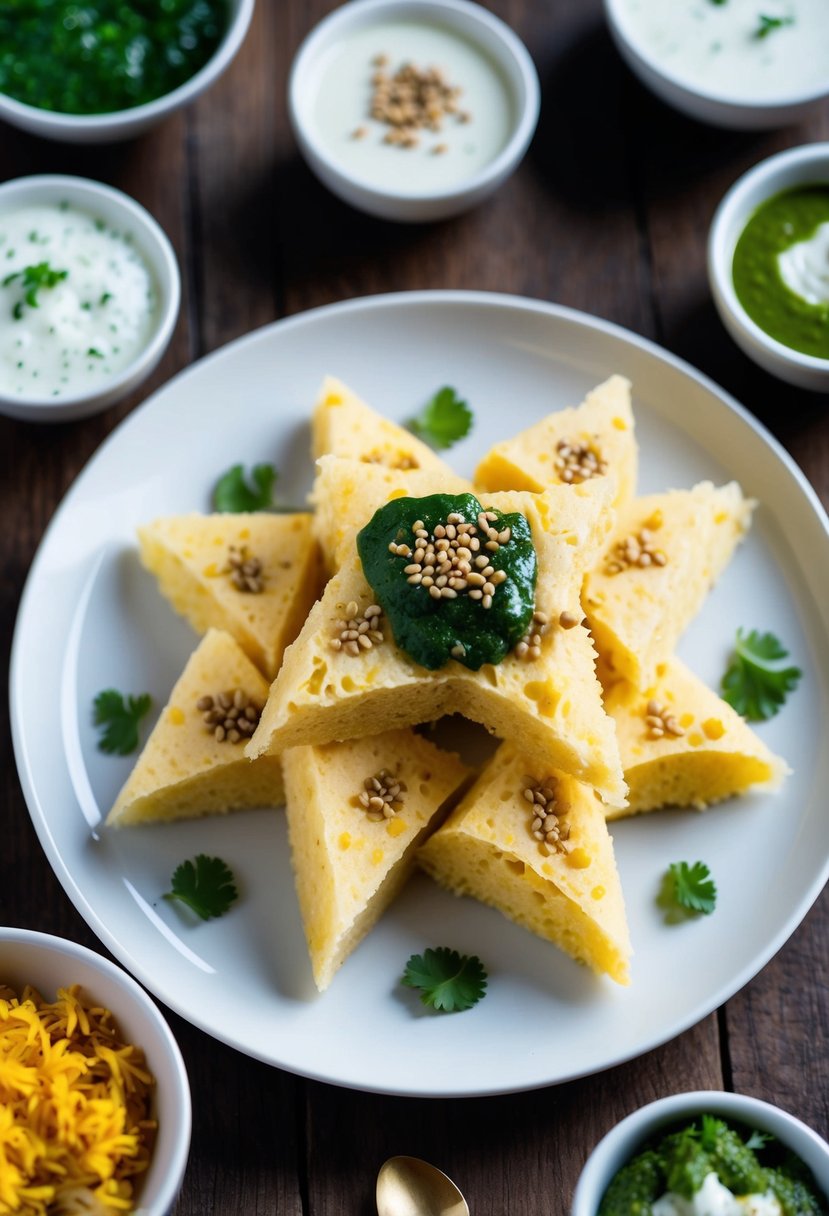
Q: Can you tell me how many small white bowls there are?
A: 7